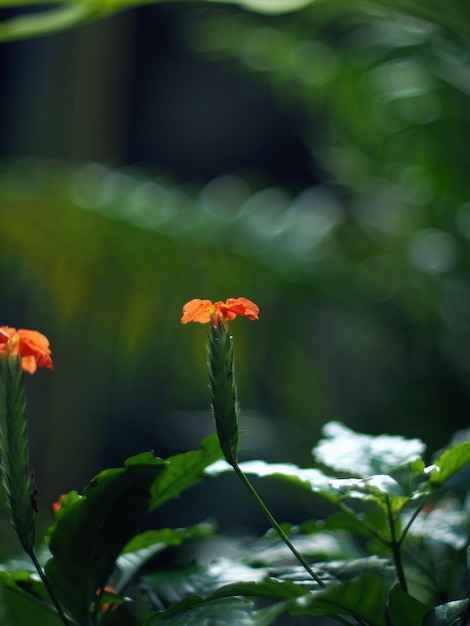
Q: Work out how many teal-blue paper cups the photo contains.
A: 0